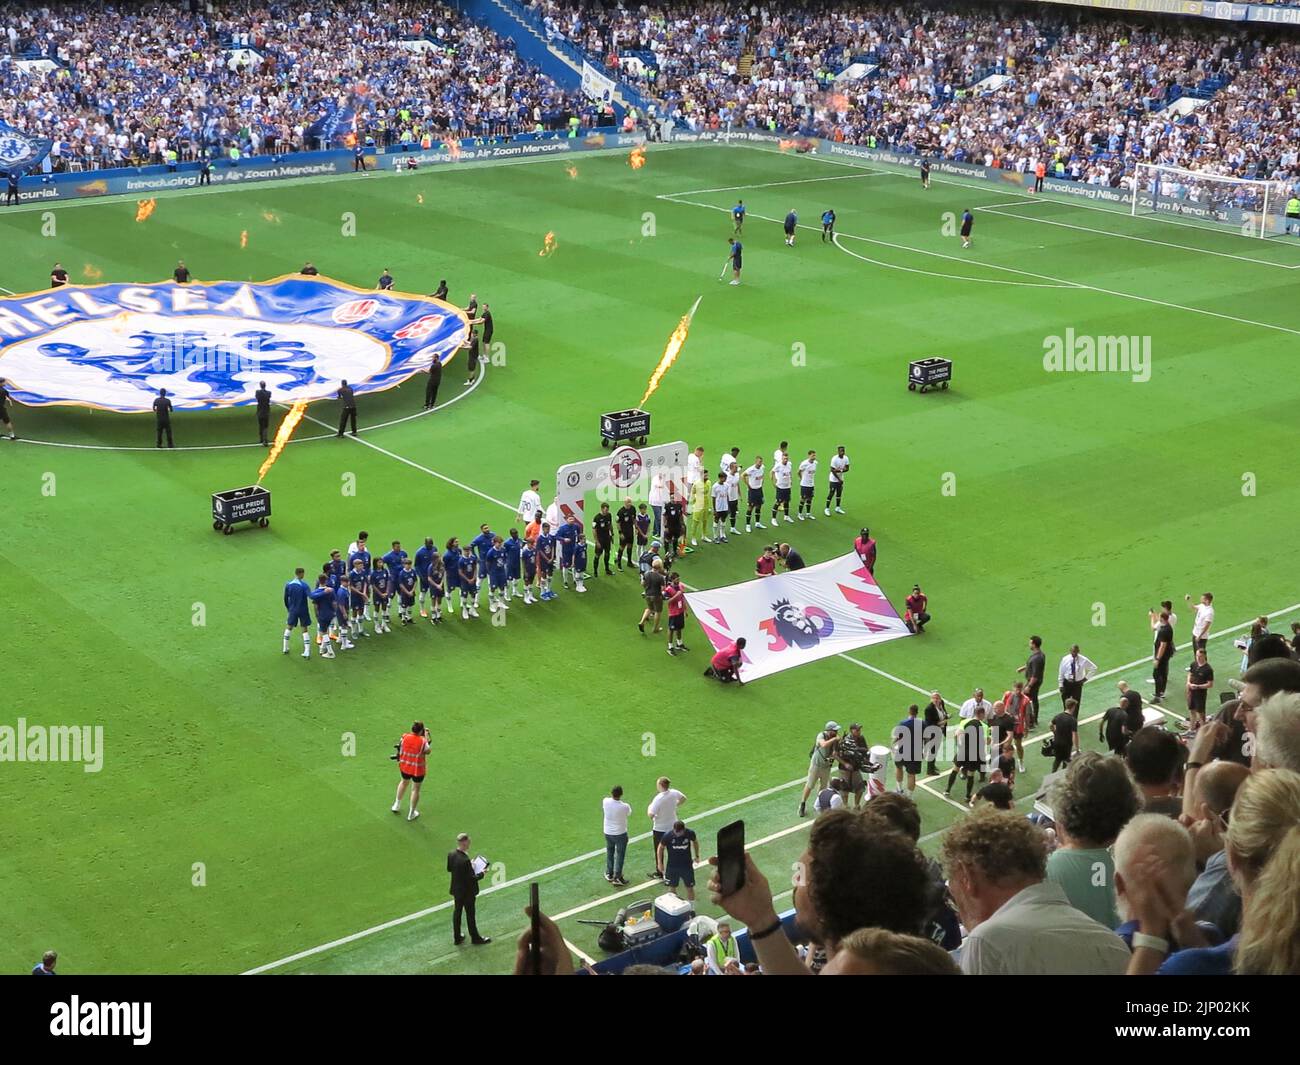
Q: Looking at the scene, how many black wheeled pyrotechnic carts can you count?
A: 3